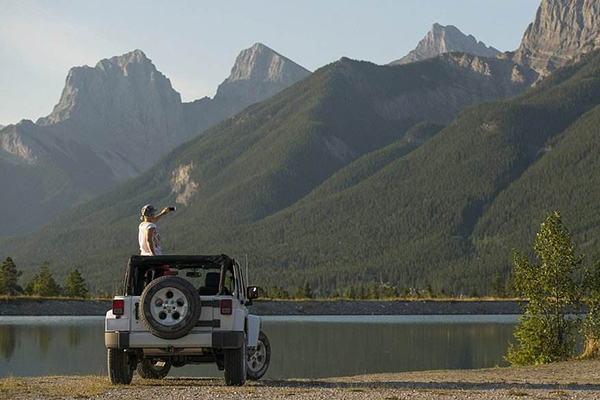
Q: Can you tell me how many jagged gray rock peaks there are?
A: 4